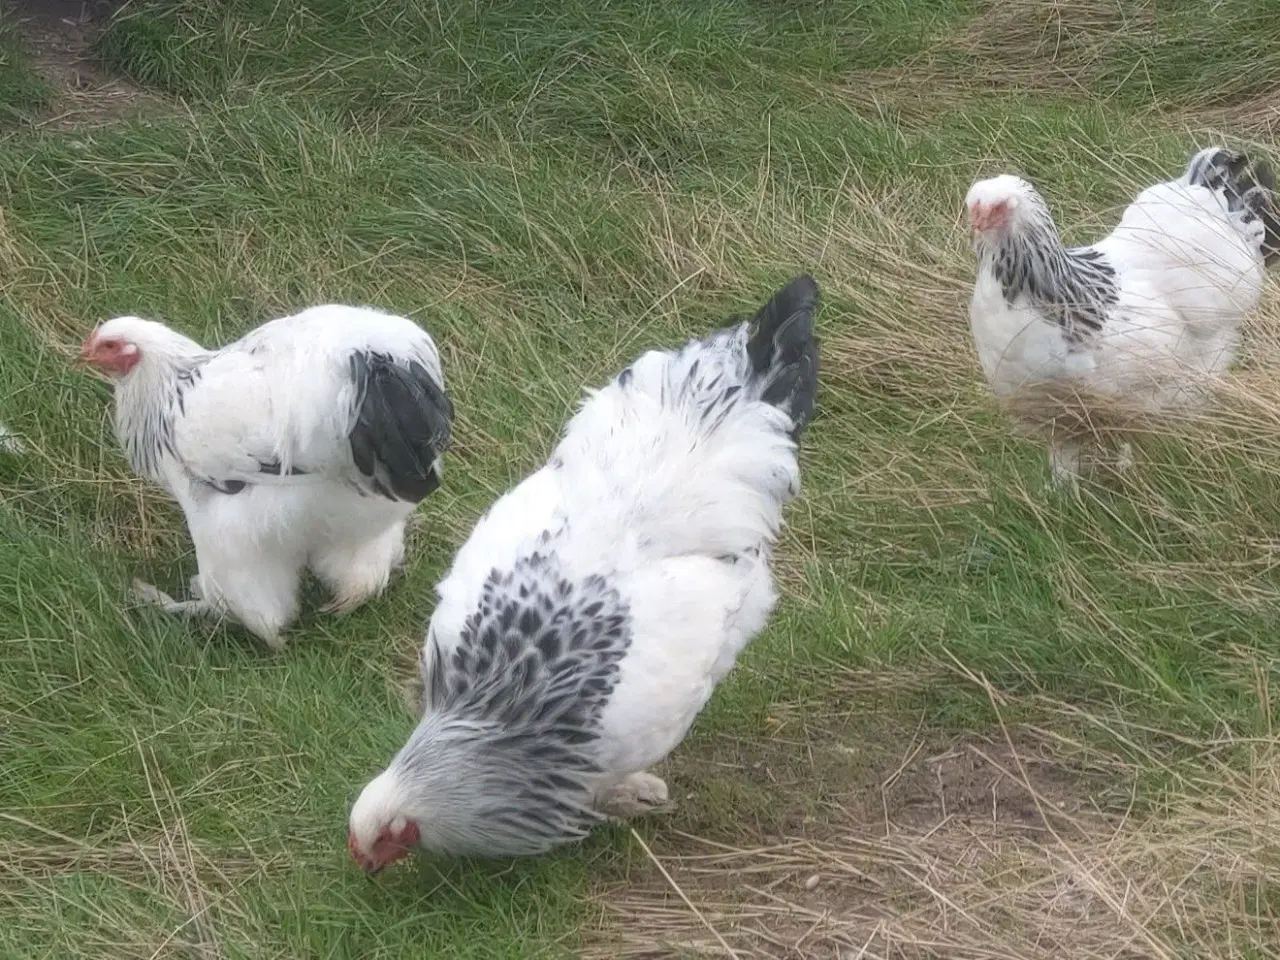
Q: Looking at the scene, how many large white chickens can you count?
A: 3